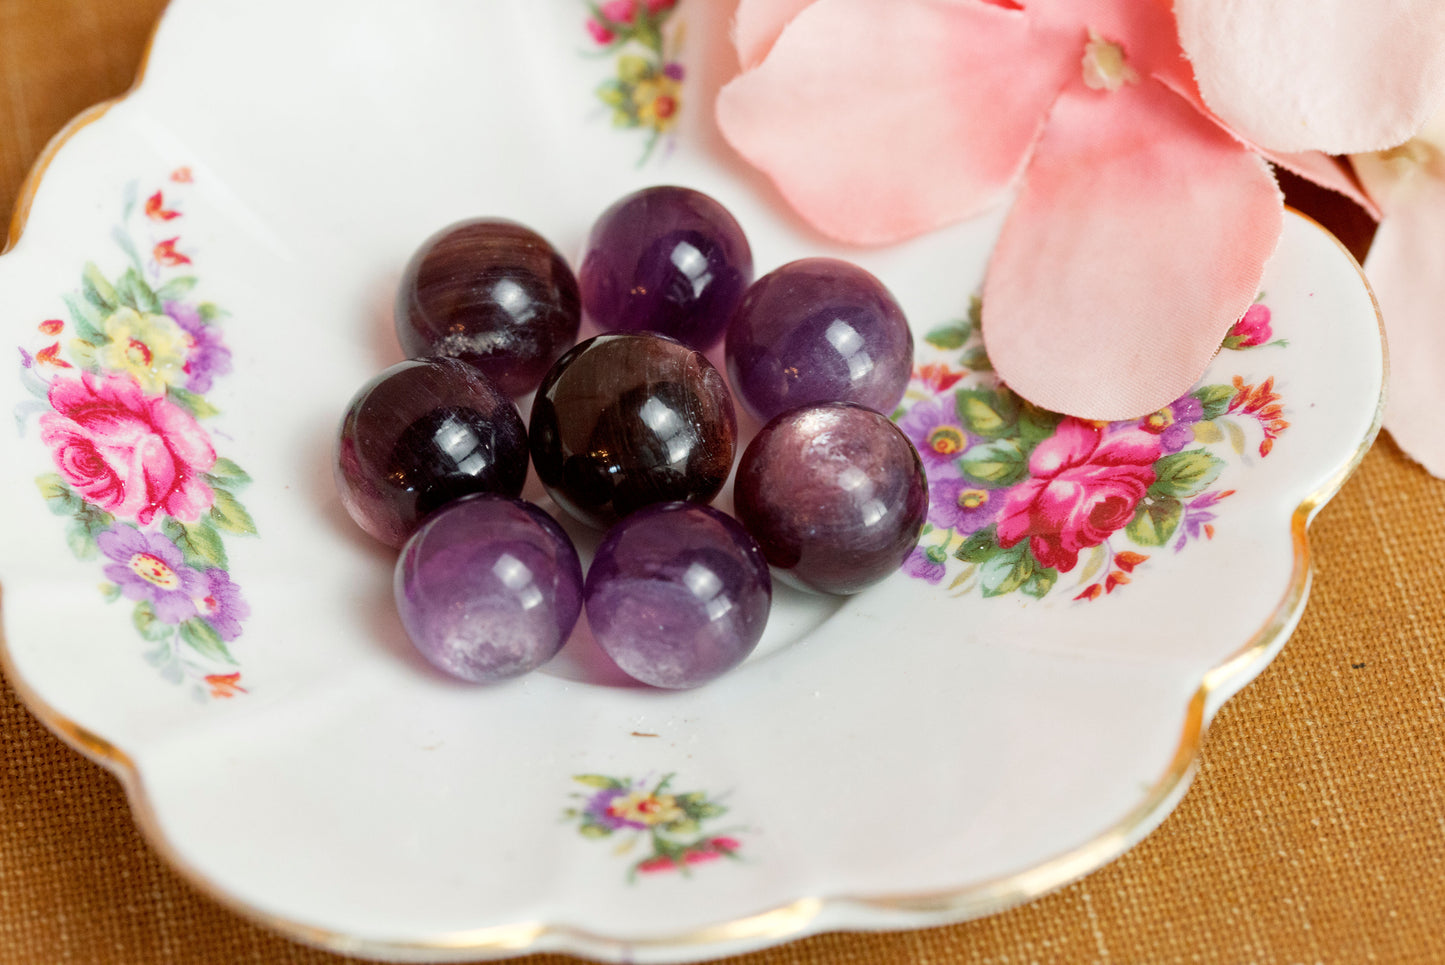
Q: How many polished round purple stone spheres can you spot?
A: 8